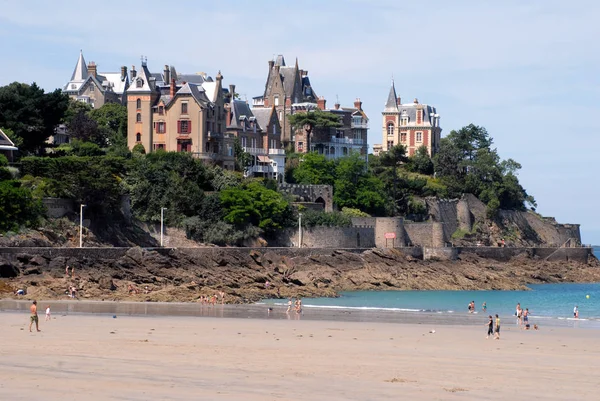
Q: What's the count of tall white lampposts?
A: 3